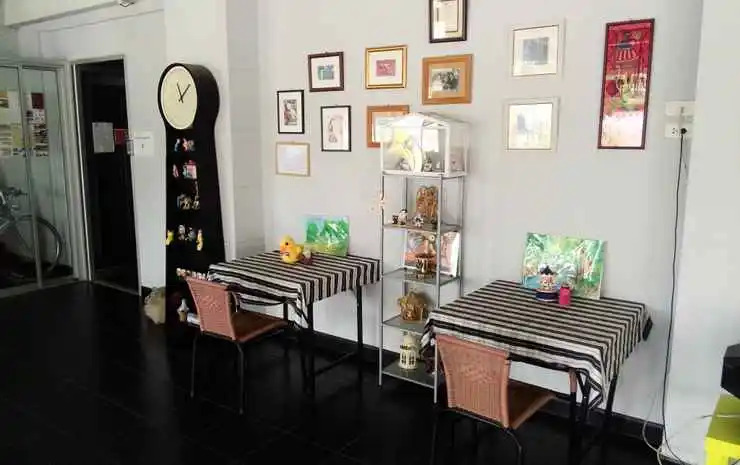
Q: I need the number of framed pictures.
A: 11